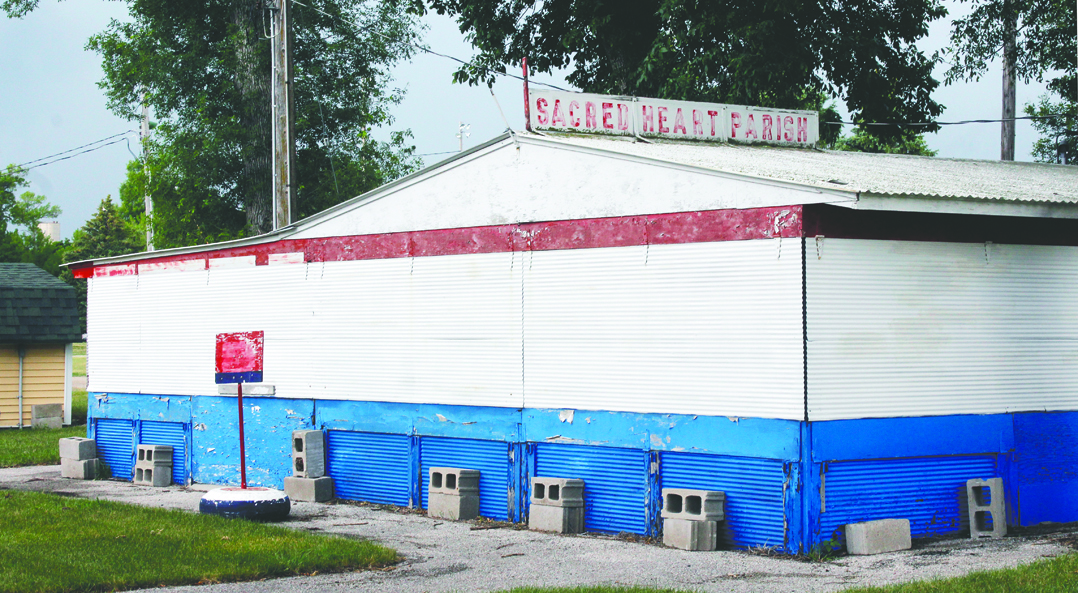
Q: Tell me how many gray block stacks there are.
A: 7